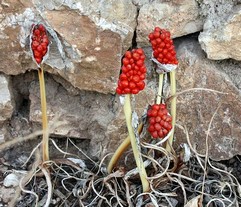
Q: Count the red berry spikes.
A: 4